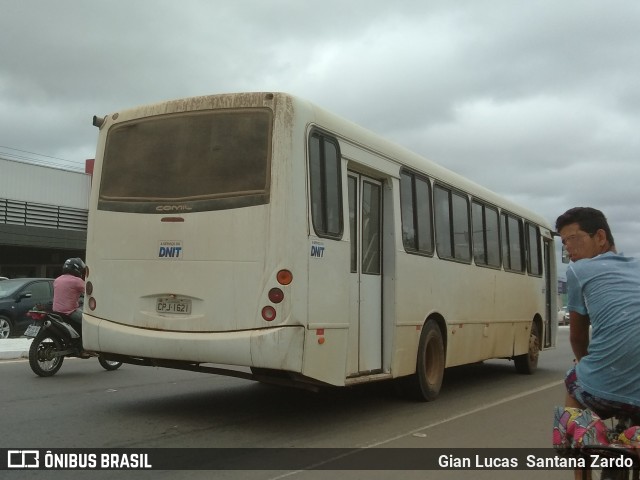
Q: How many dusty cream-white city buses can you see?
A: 1